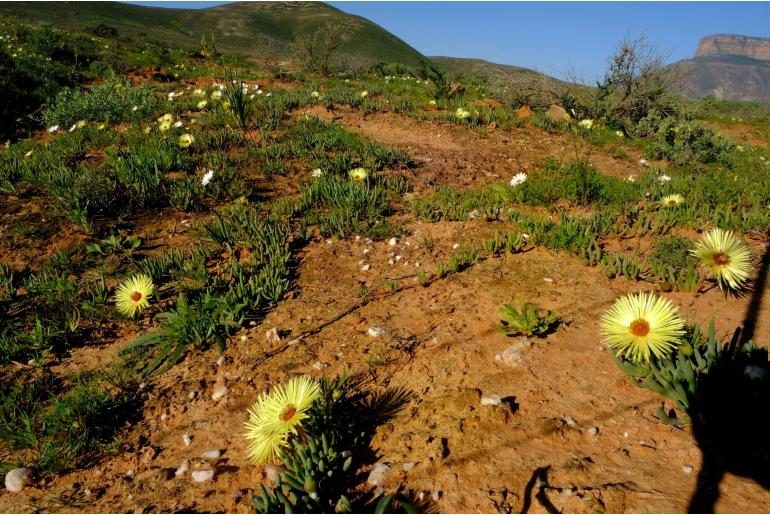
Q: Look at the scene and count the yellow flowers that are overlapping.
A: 2